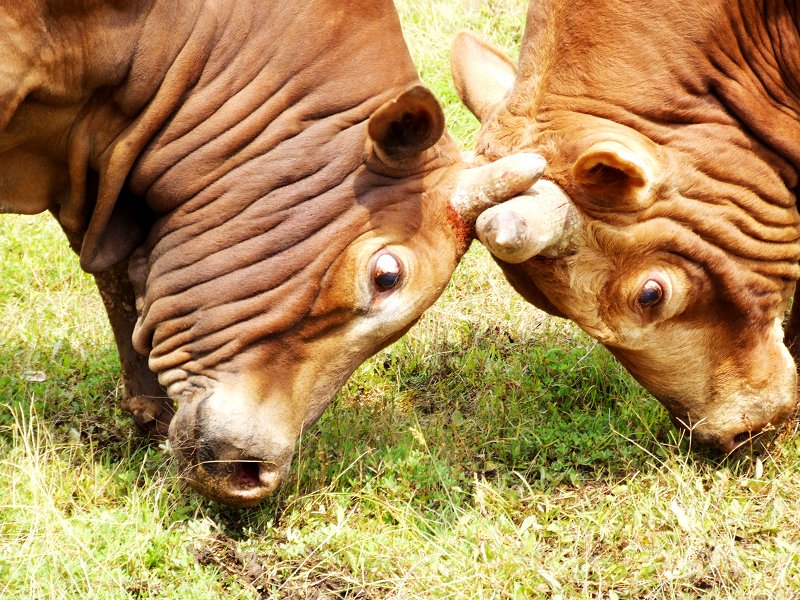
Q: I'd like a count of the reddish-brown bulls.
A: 2